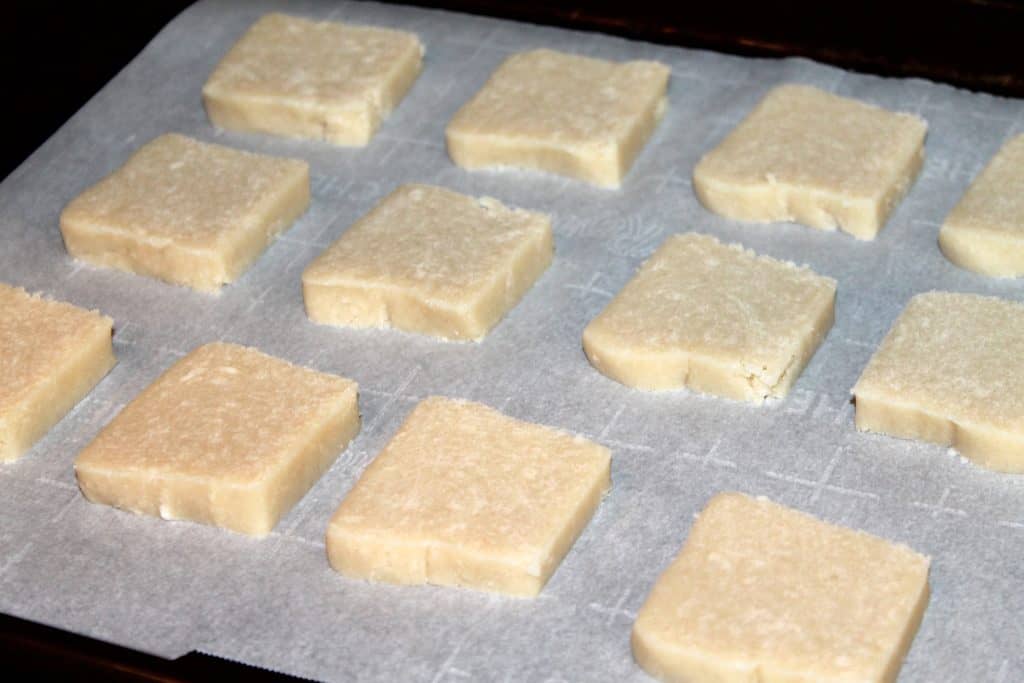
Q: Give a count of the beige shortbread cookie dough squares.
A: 12